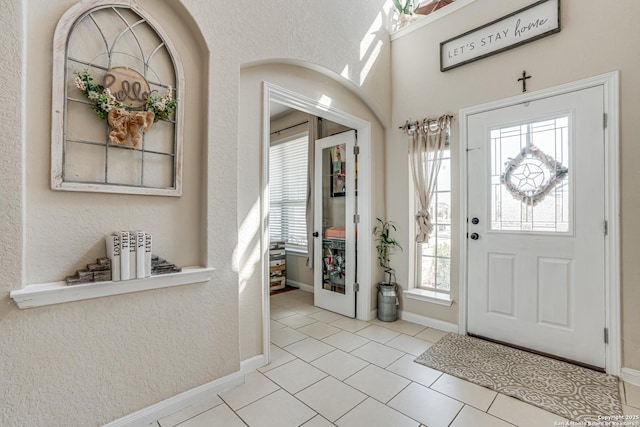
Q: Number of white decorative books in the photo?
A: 5